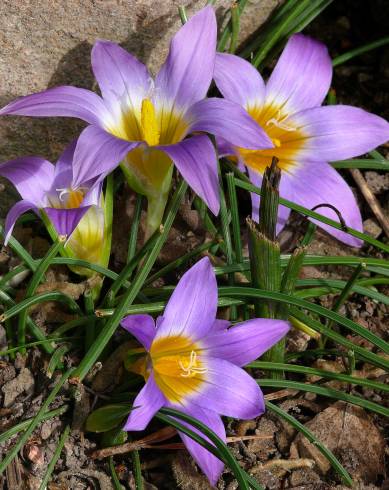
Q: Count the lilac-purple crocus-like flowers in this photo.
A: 4